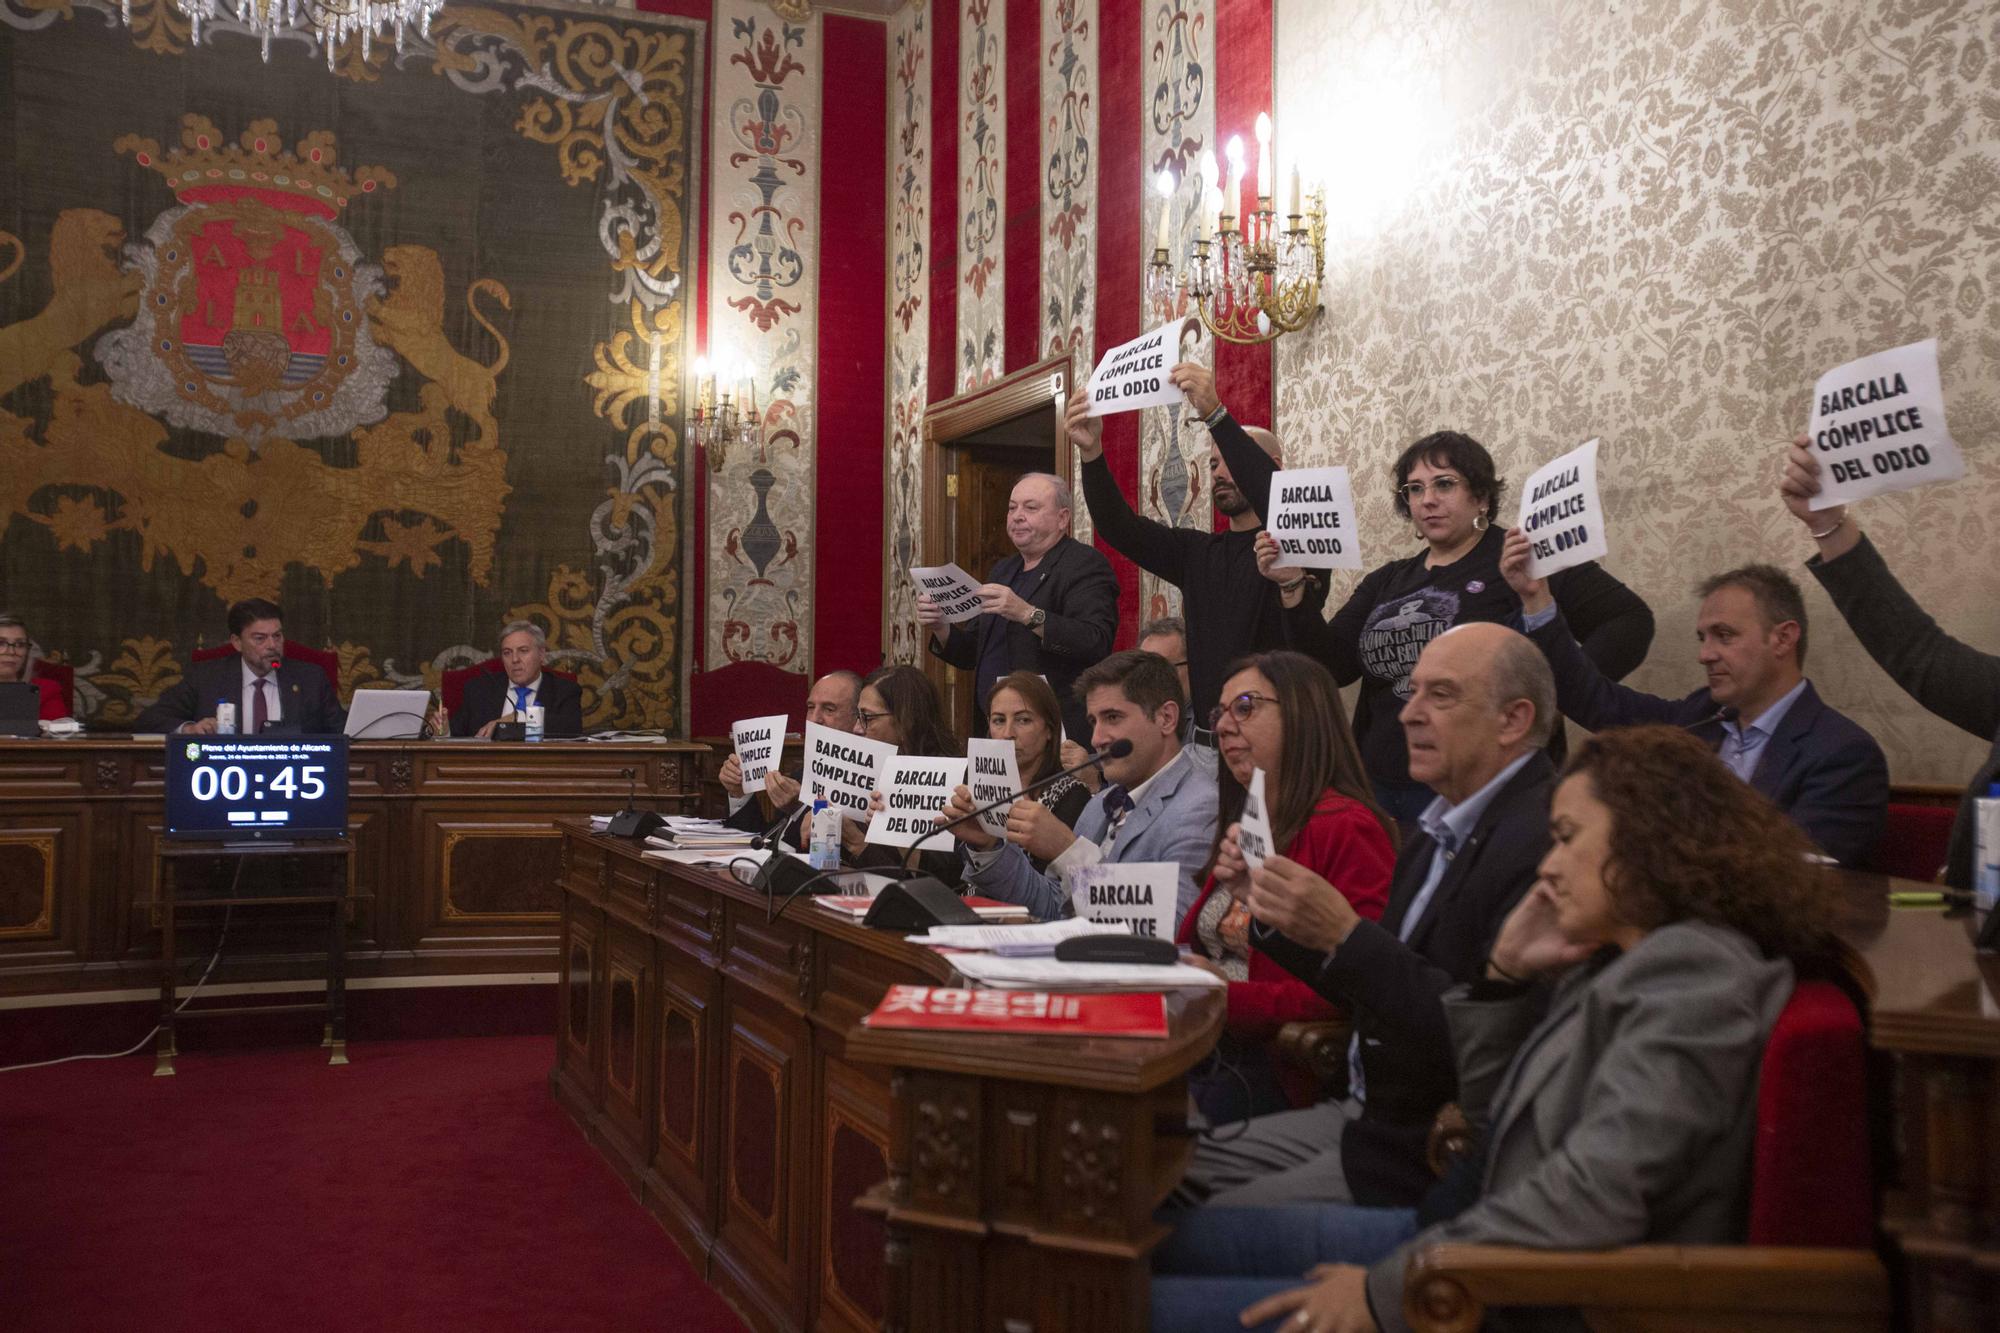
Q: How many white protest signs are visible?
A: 11